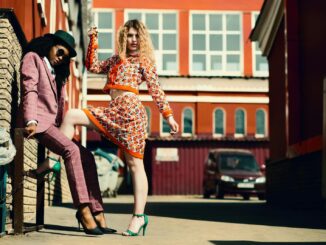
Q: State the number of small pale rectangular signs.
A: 1